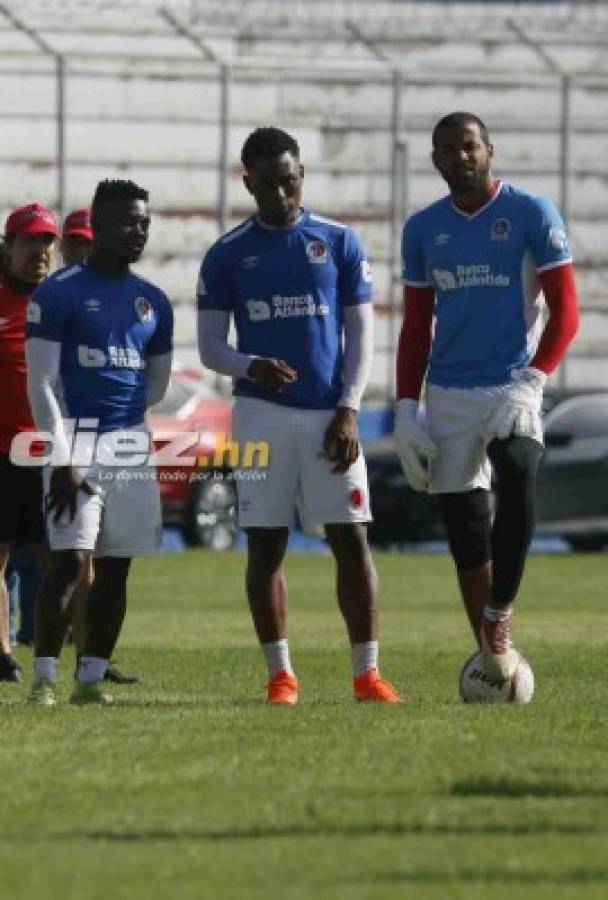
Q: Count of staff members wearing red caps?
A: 2